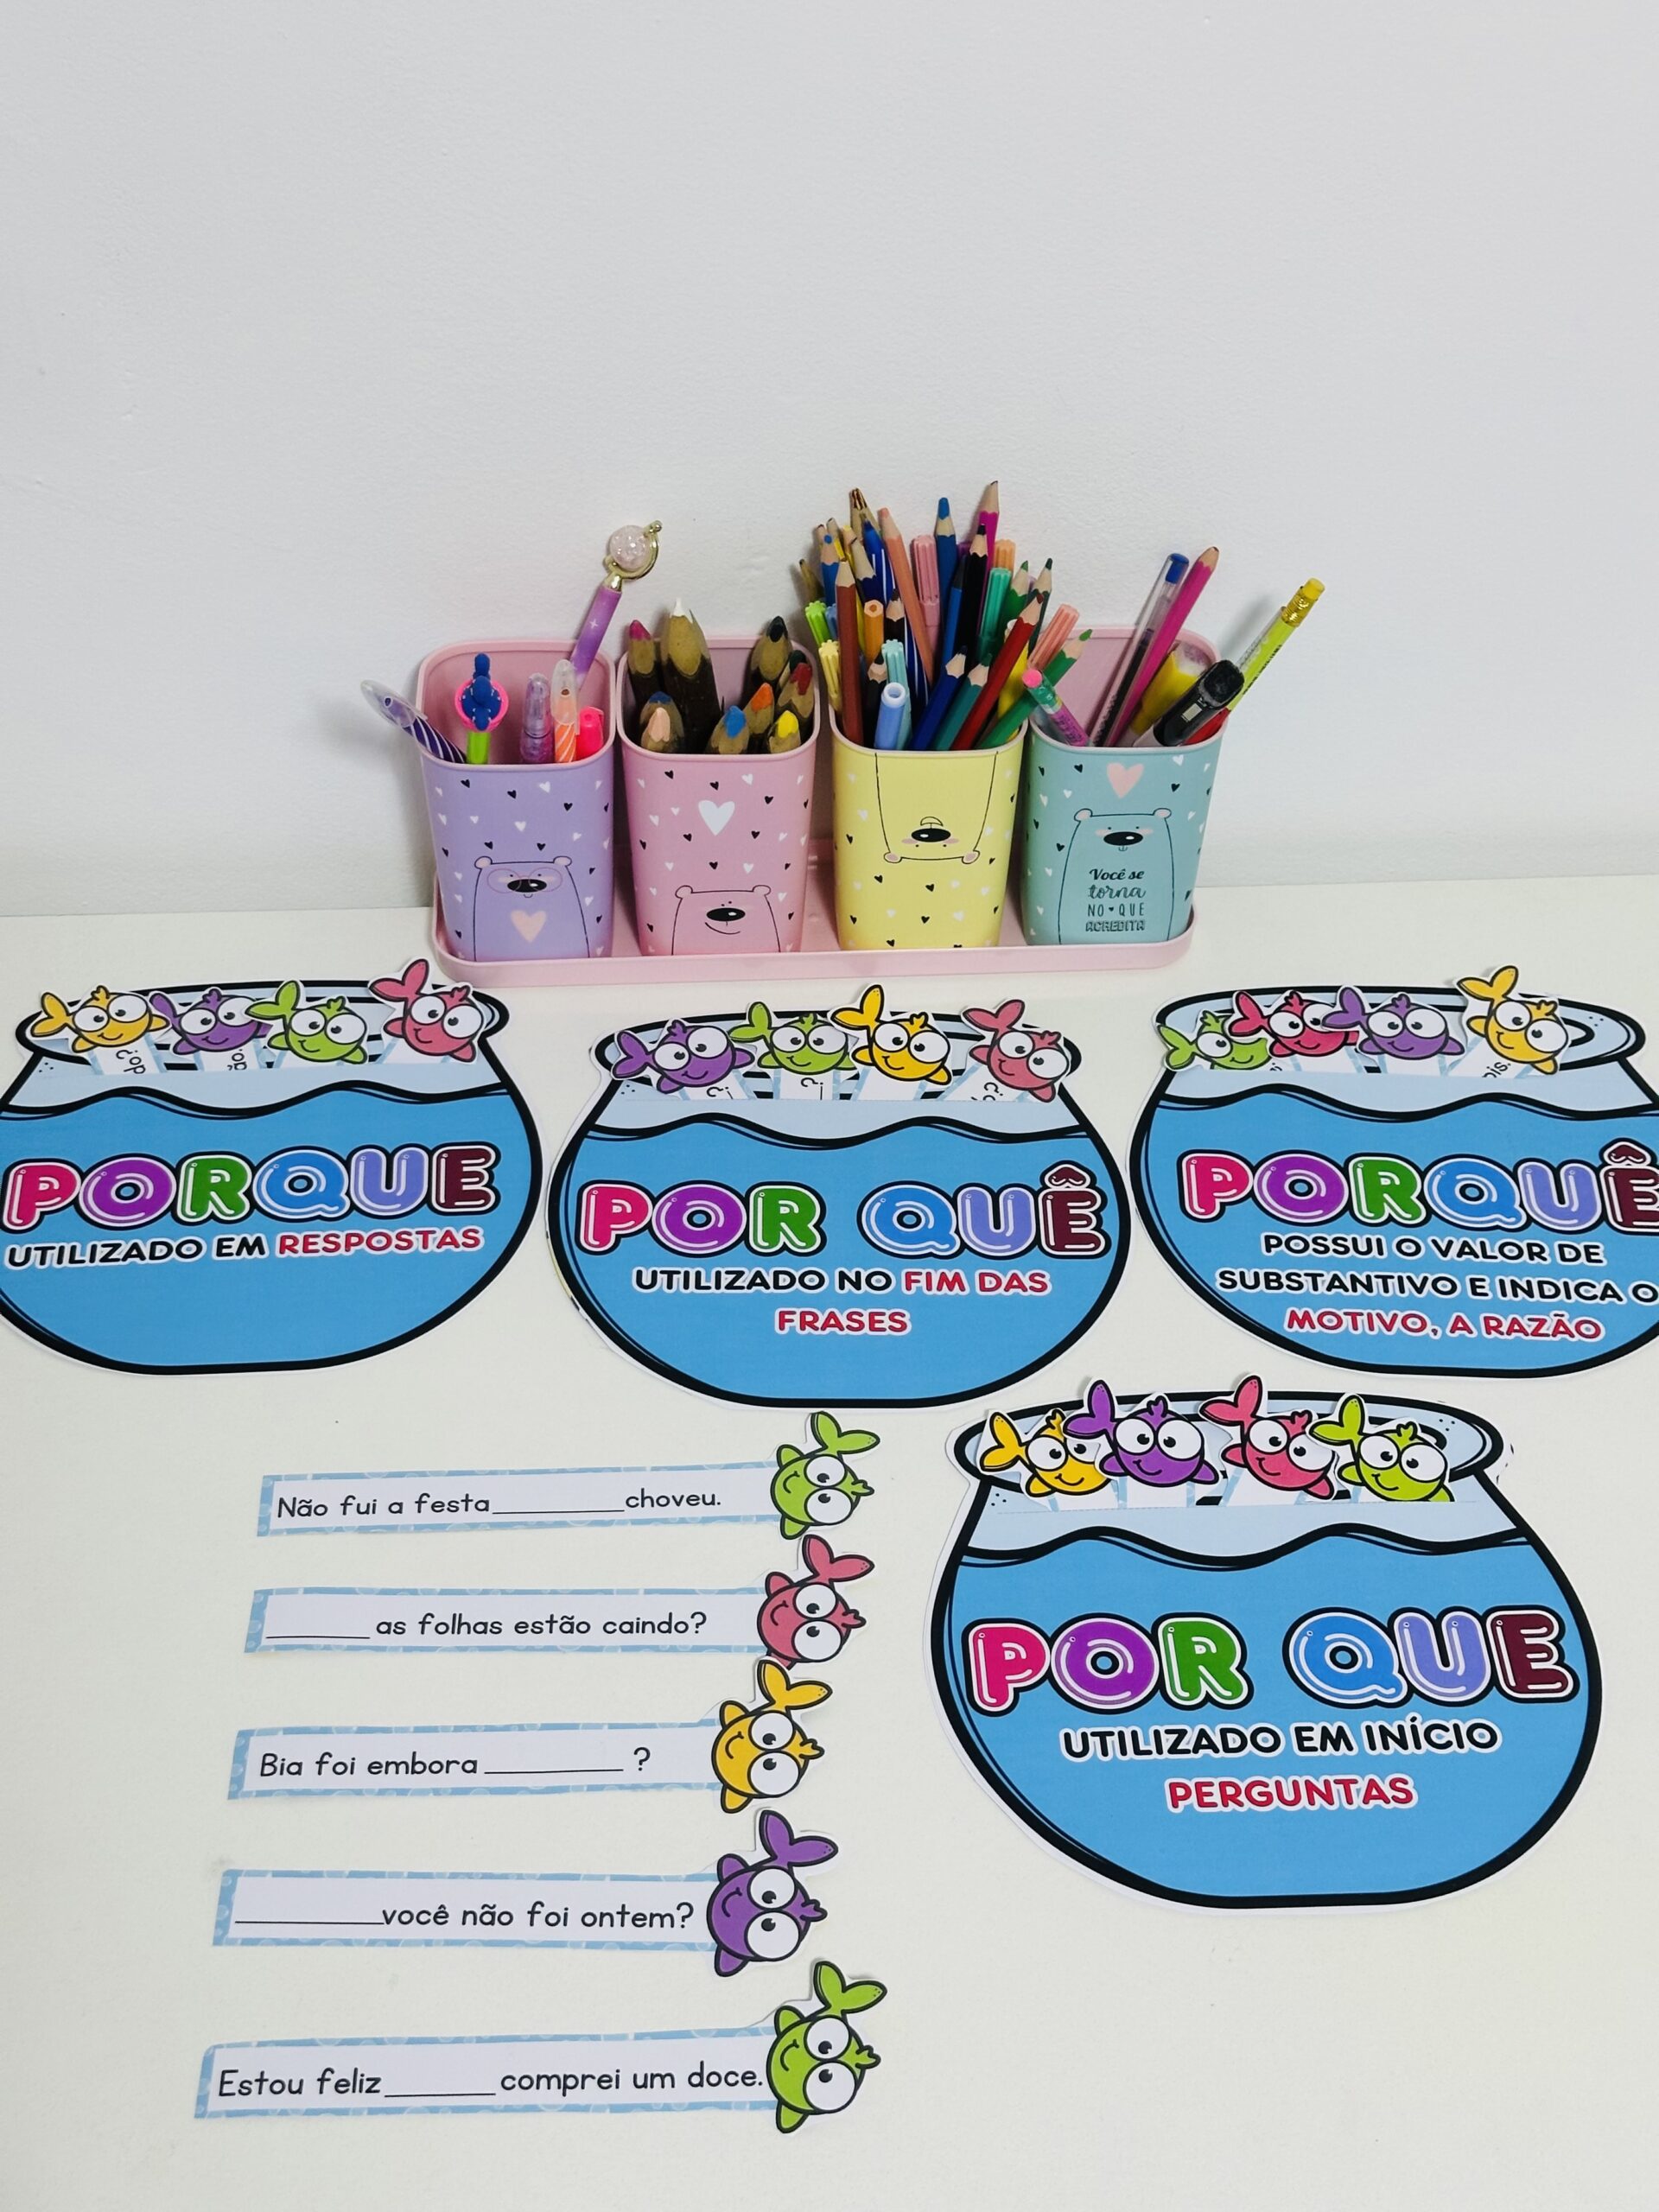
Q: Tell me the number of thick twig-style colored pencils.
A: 10